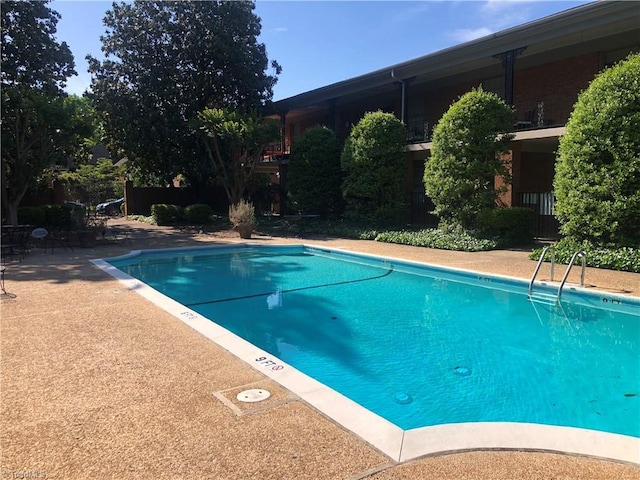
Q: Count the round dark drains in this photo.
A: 2